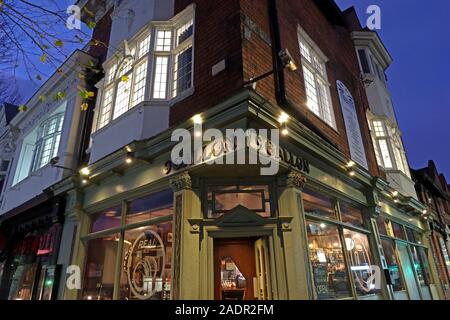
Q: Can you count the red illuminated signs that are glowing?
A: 1